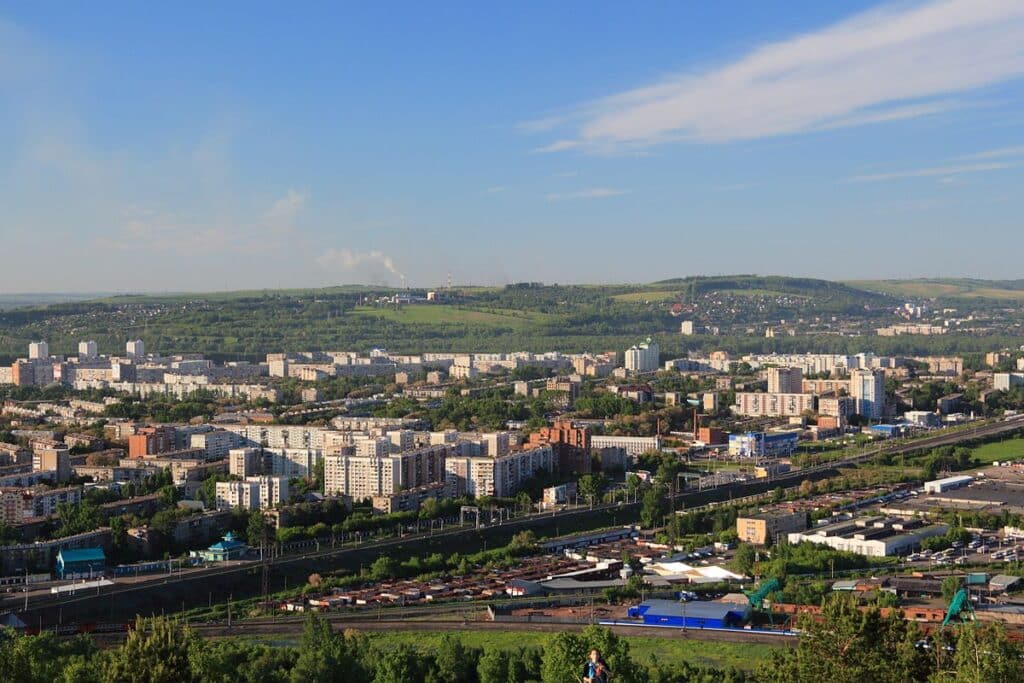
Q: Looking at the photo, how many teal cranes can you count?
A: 2